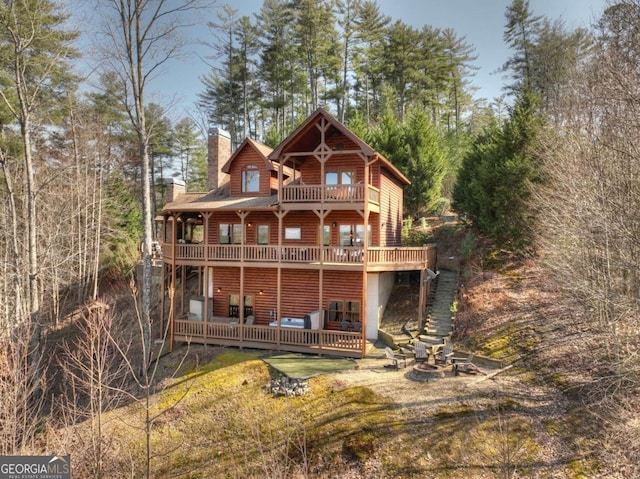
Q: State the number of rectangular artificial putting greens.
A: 1